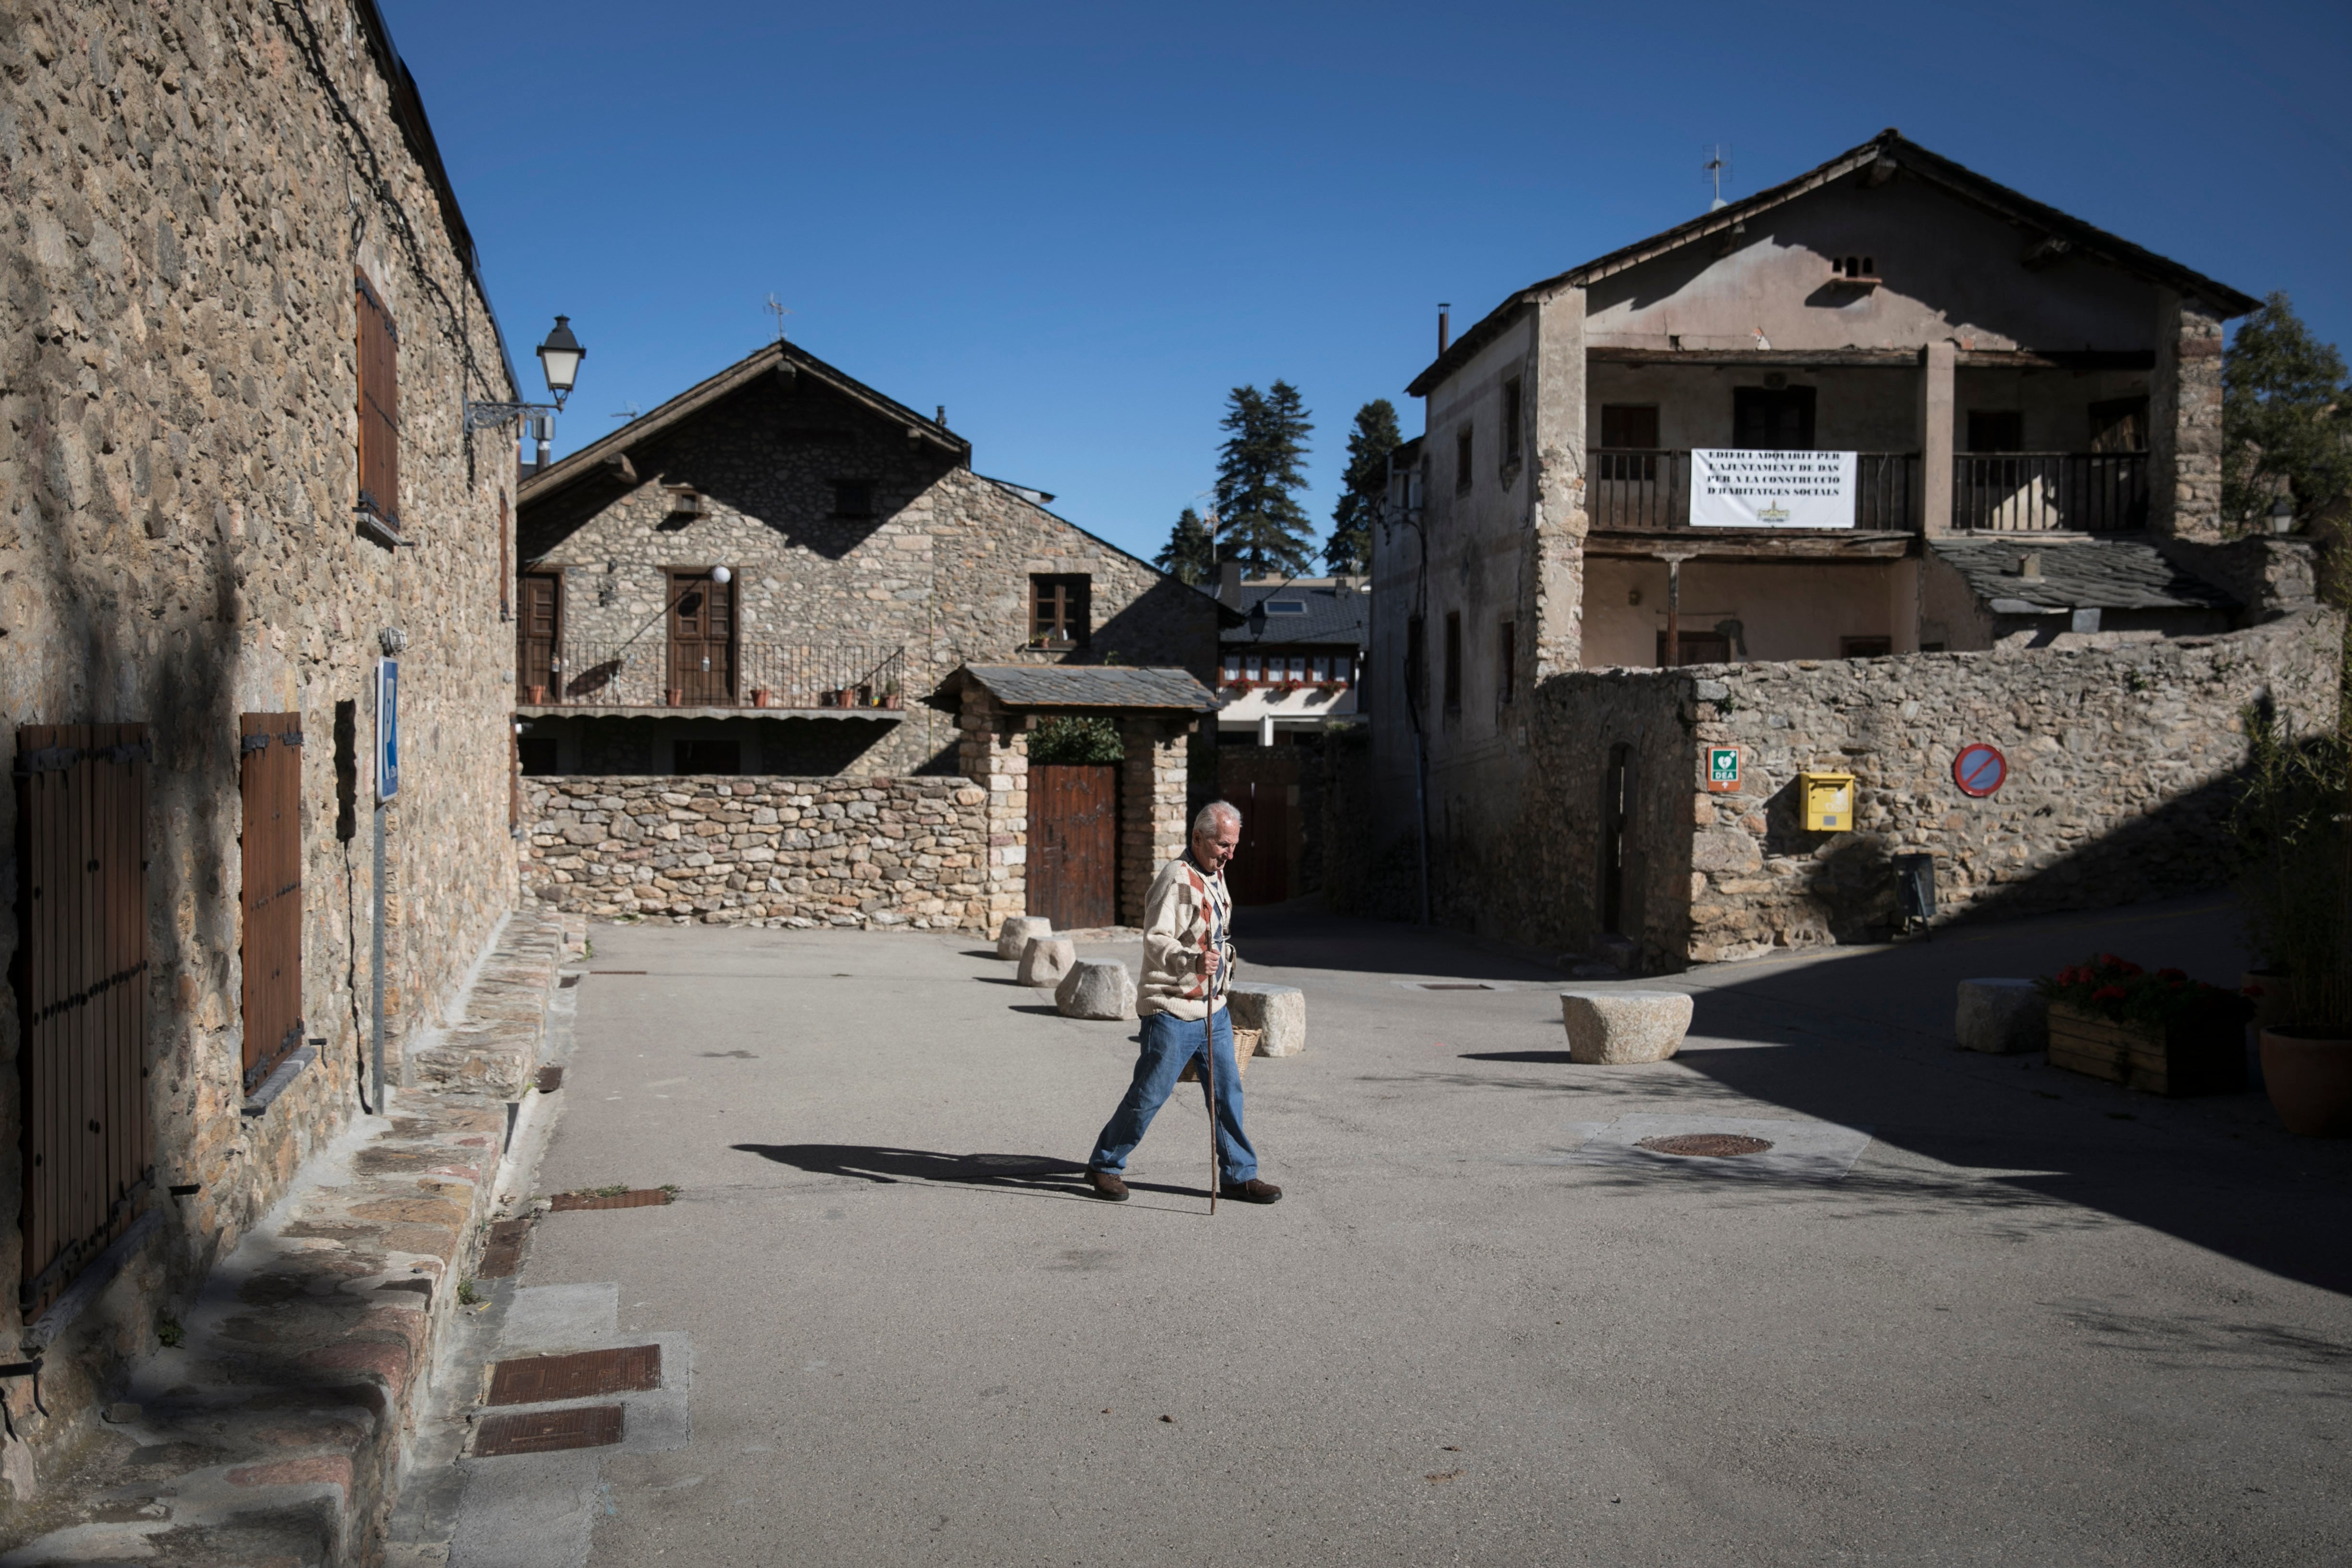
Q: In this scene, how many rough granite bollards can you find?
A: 6